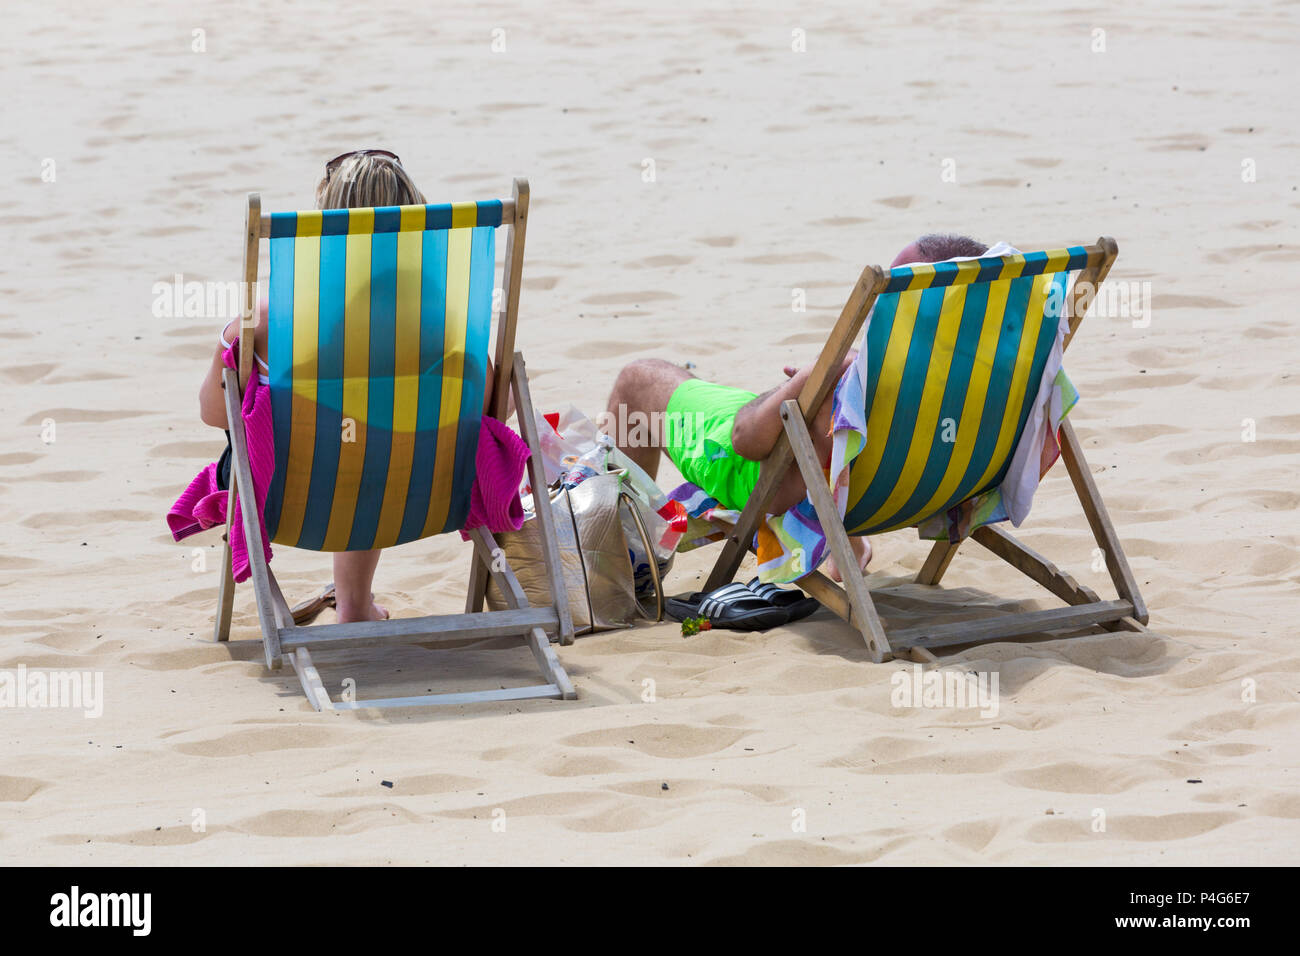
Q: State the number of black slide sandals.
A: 2